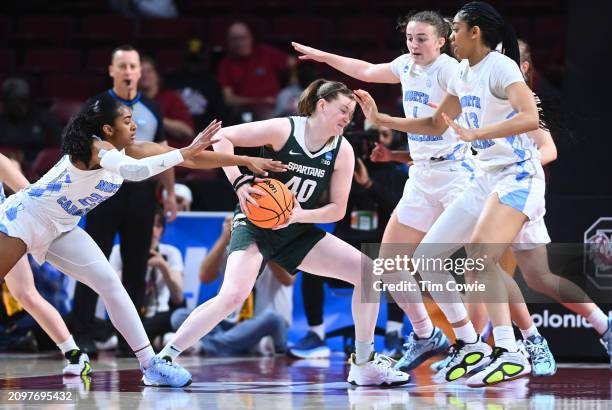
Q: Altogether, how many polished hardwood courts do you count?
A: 1